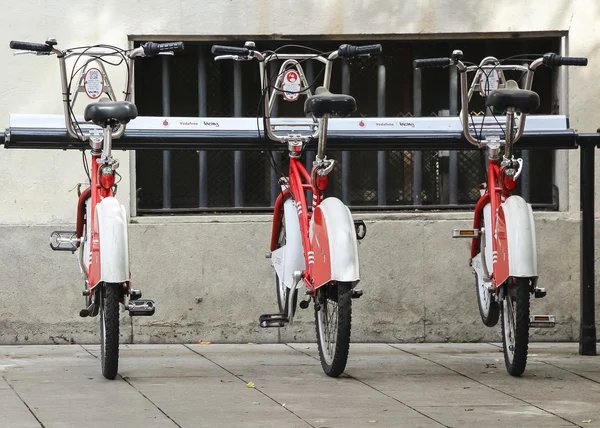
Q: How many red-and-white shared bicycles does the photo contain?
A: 3